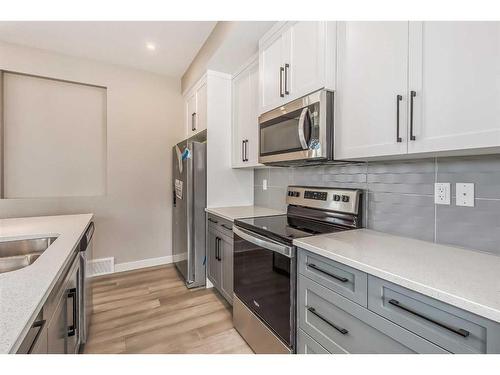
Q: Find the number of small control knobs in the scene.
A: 4